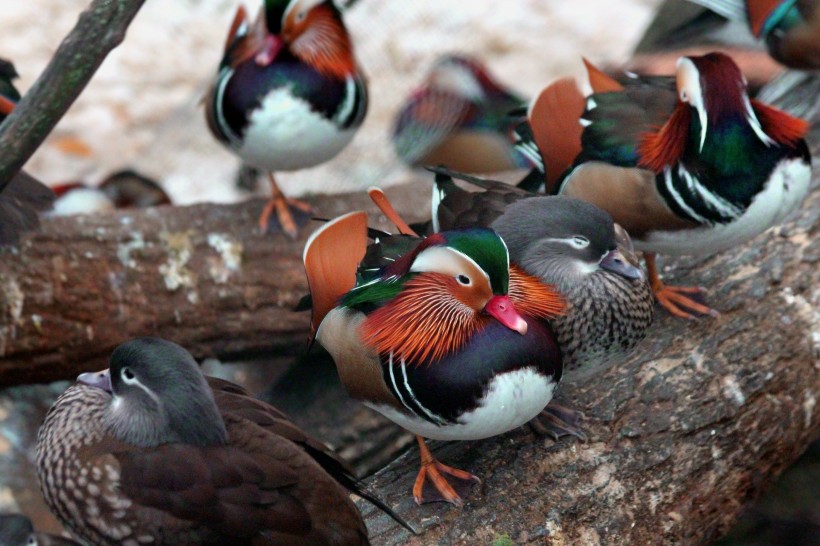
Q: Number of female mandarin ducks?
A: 2